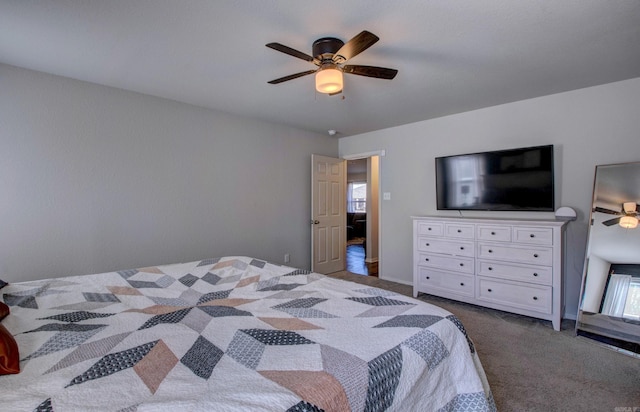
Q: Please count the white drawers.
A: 10